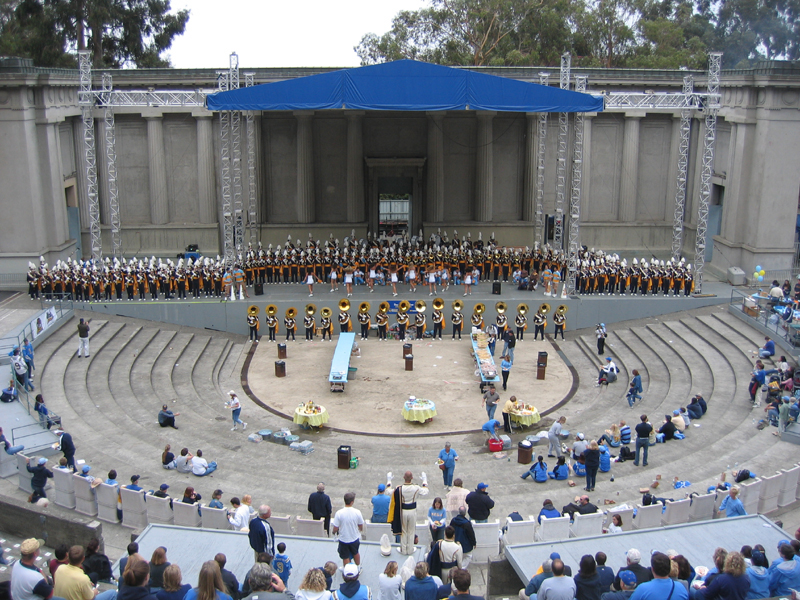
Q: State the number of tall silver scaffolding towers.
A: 10